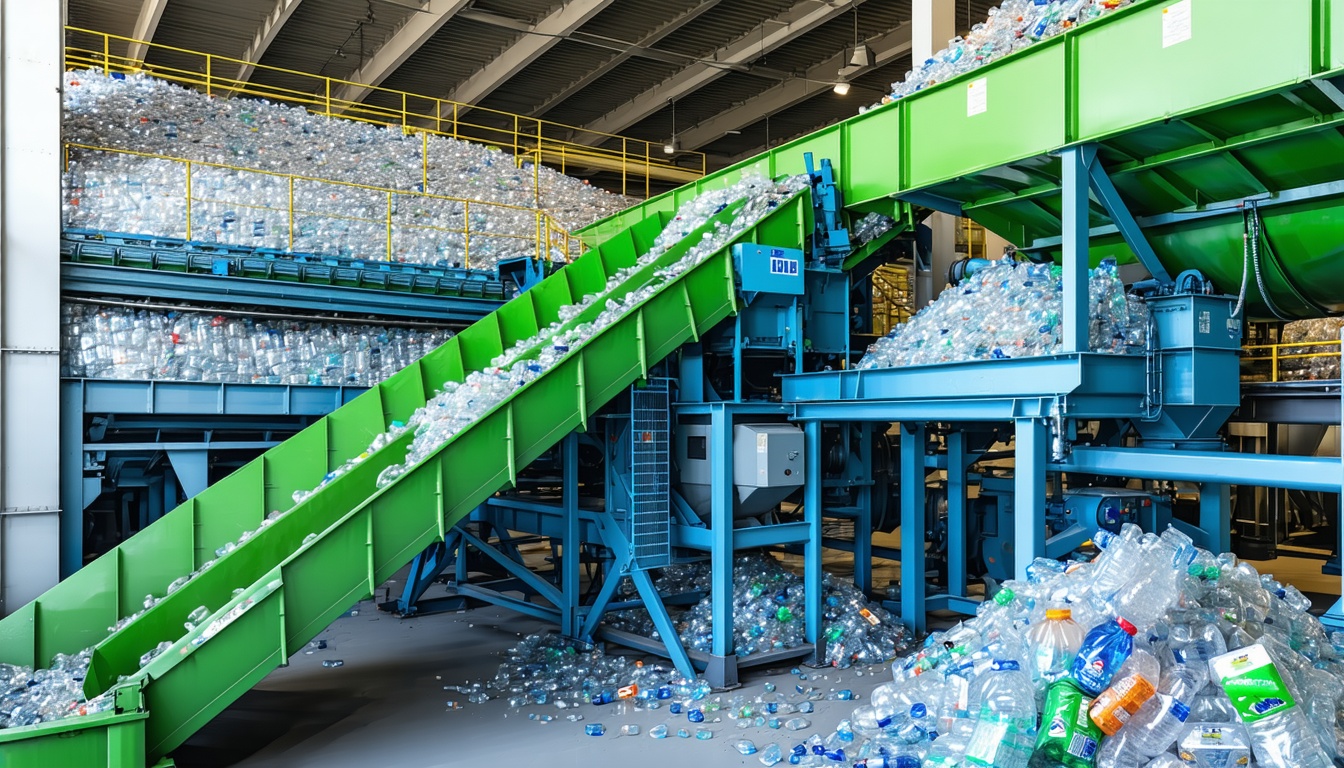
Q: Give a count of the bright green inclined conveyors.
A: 2